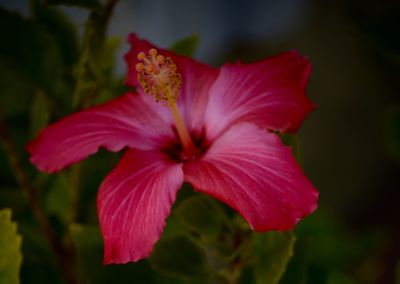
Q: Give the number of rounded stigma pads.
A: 5